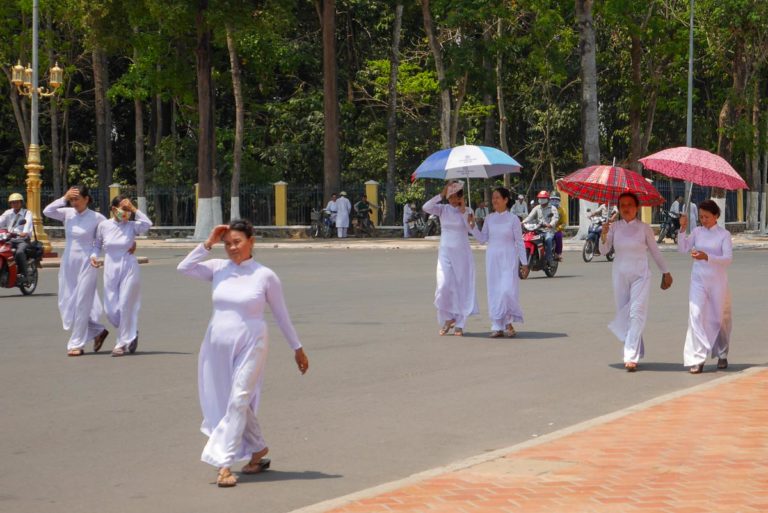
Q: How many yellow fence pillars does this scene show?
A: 7